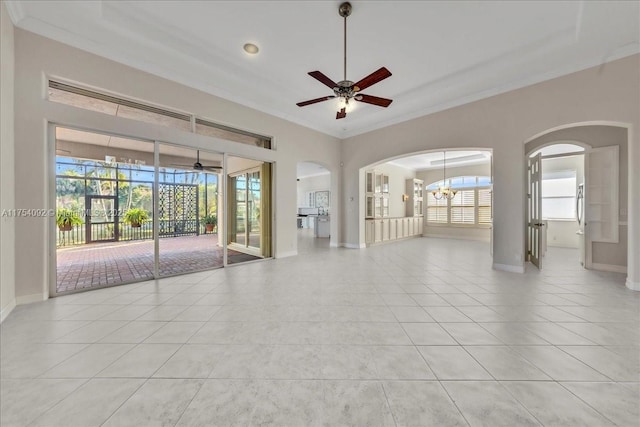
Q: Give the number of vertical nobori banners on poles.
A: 0